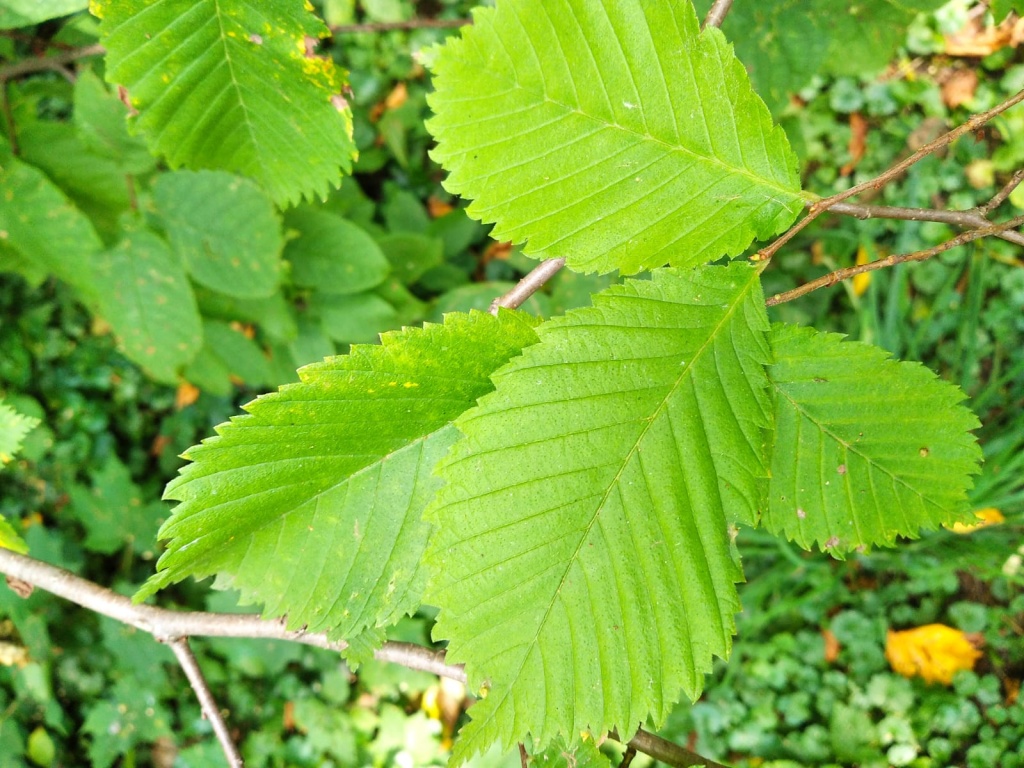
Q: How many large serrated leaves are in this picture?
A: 5